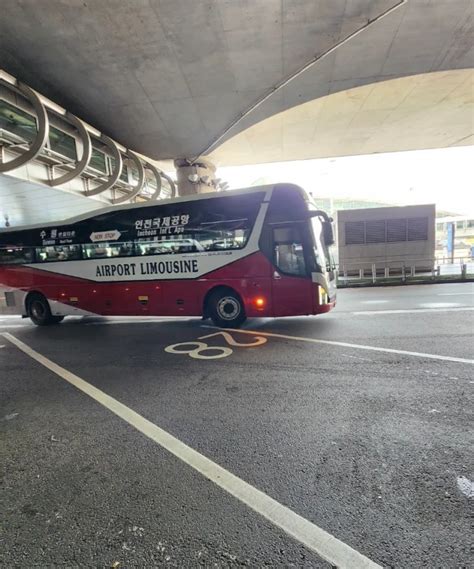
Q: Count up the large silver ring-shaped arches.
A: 6